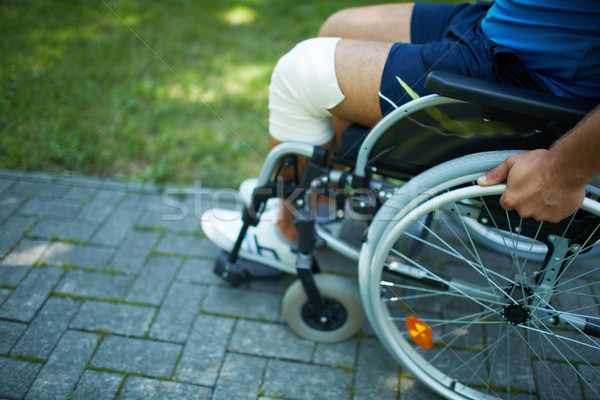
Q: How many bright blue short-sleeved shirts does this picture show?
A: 1